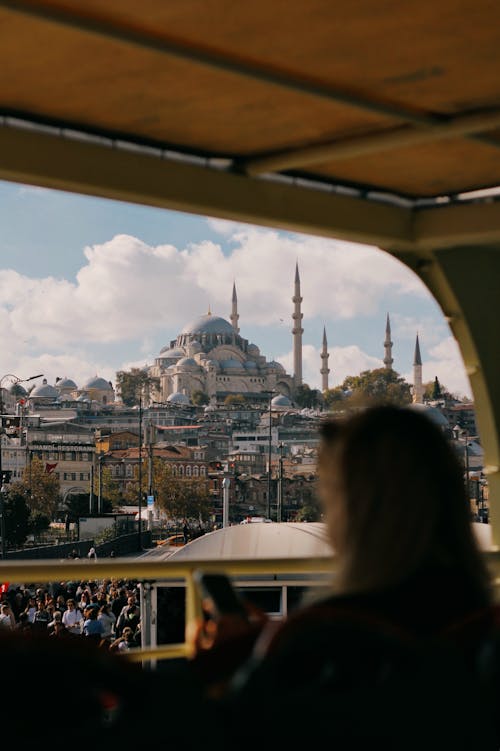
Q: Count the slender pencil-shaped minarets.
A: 5